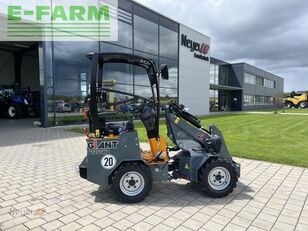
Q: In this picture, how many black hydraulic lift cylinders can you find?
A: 1